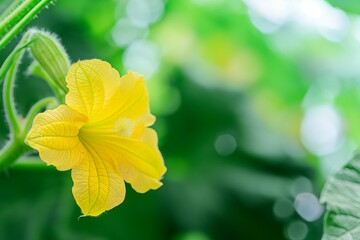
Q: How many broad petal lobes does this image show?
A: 5